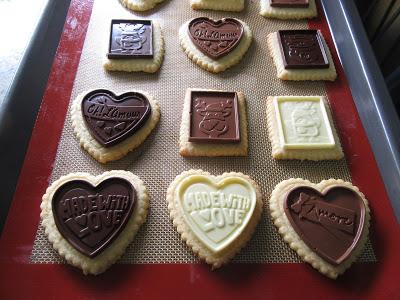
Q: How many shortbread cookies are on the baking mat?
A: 12